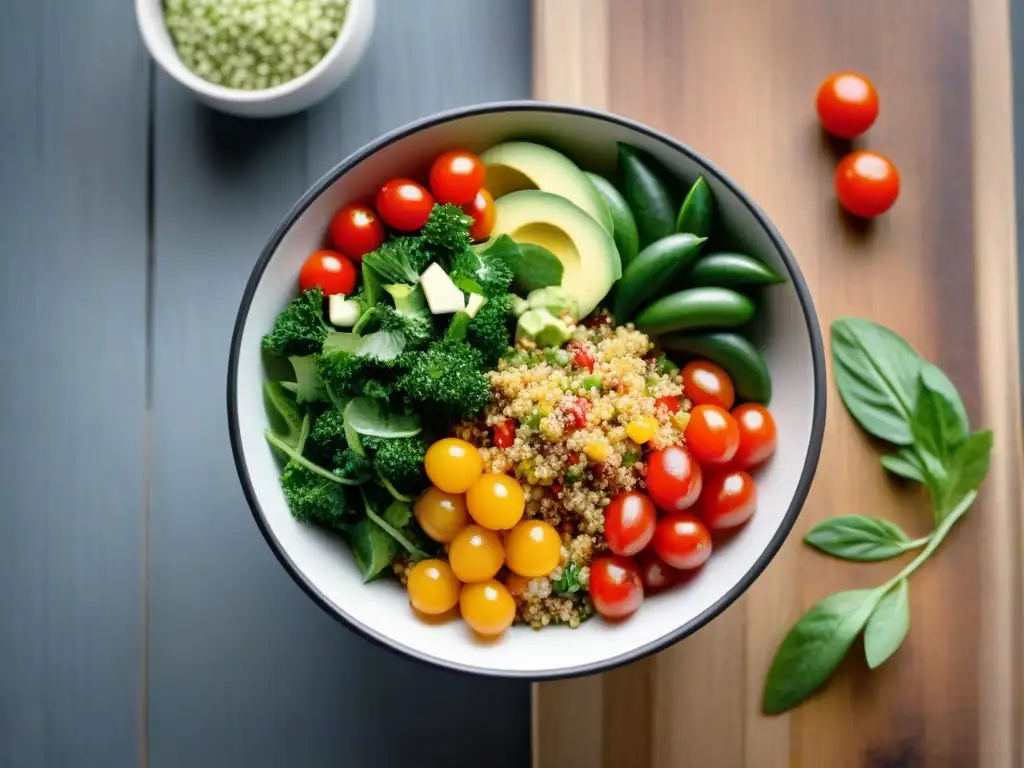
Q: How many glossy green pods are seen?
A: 7